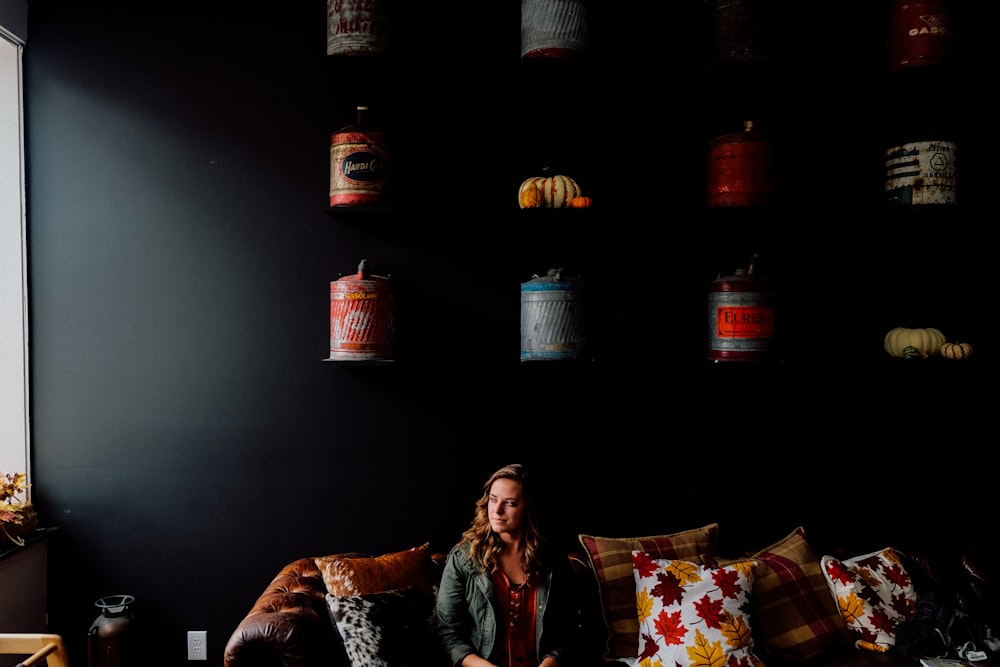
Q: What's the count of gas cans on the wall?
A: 10